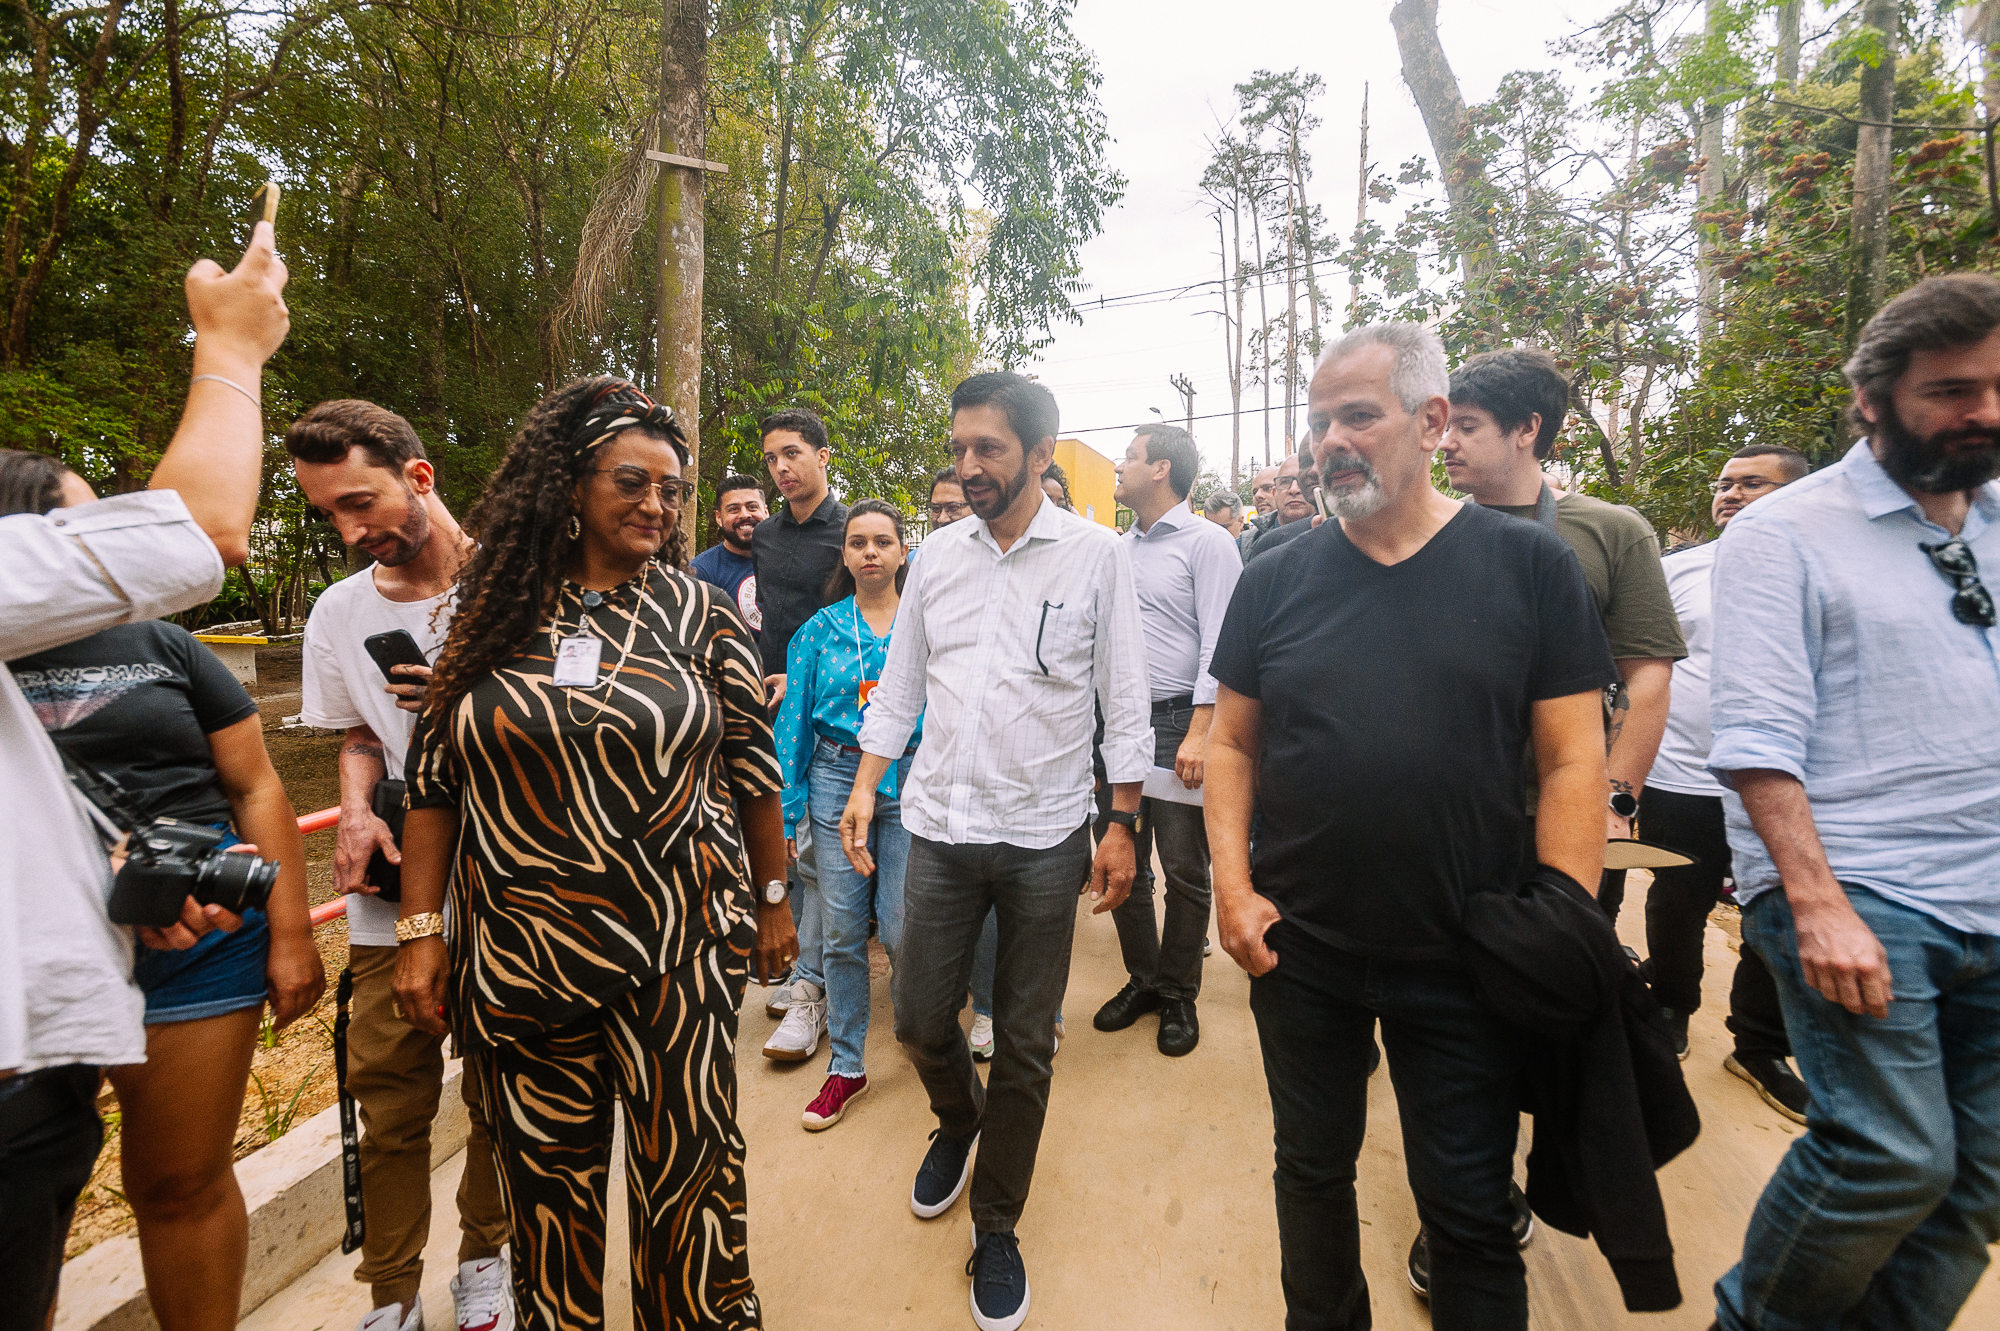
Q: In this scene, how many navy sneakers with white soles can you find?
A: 2